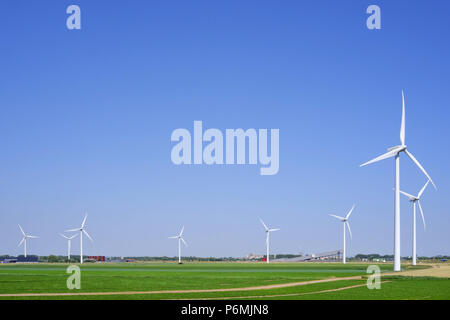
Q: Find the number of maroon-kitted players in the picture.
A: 0